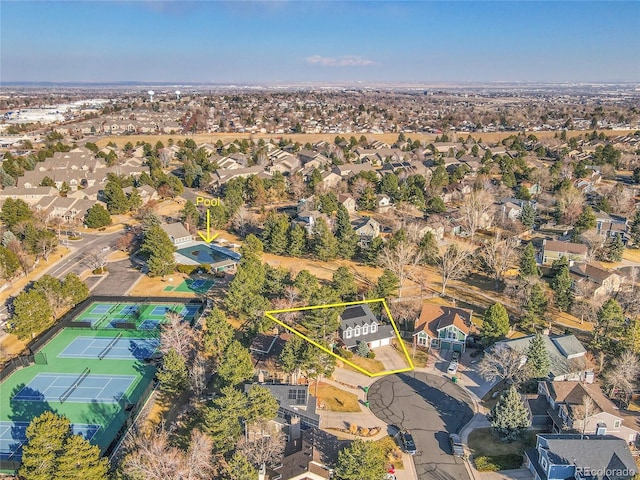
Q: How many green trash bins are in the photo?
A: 3